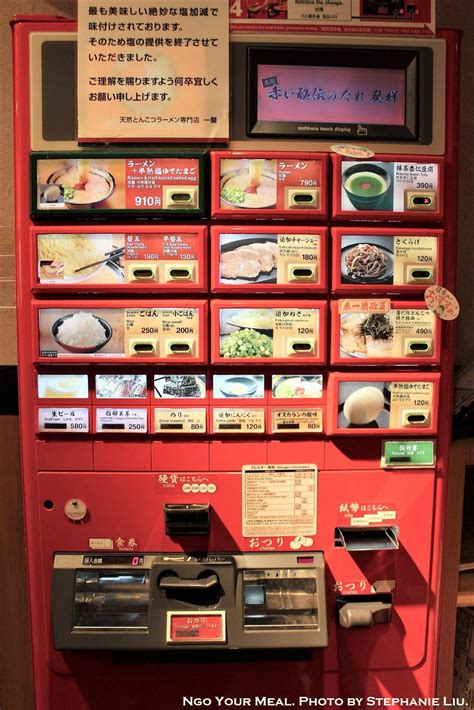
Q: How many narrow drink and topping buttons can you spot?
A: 5